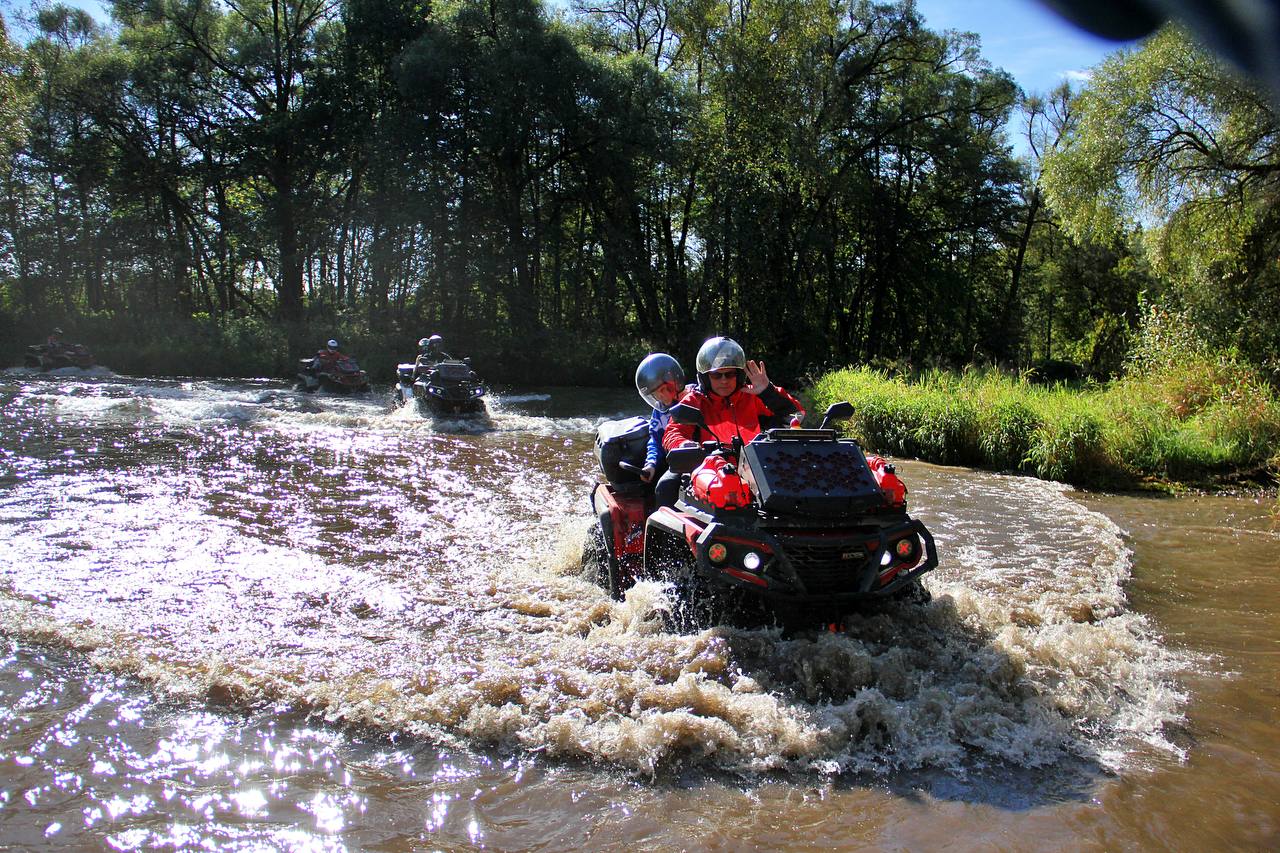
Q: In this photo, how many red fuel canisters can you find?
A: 2